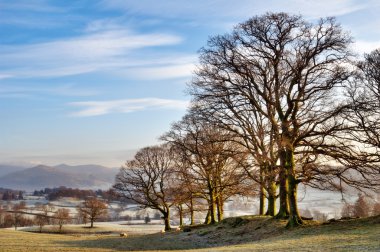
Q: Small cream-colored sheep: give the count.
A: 3